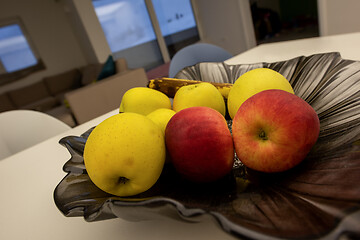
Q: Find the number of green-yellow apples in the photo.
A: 5